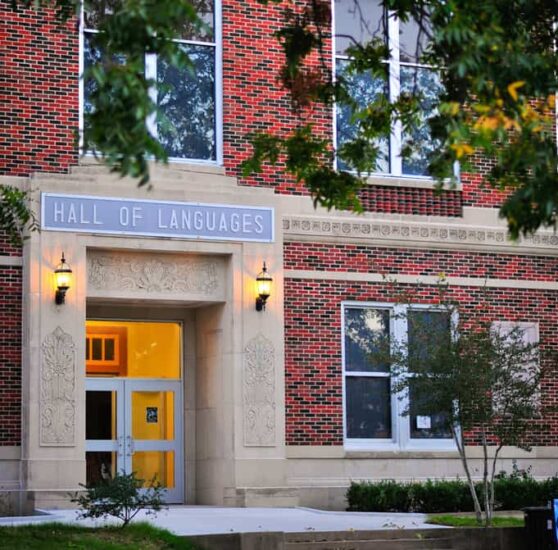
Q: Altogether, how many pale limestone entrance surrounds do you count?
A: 1